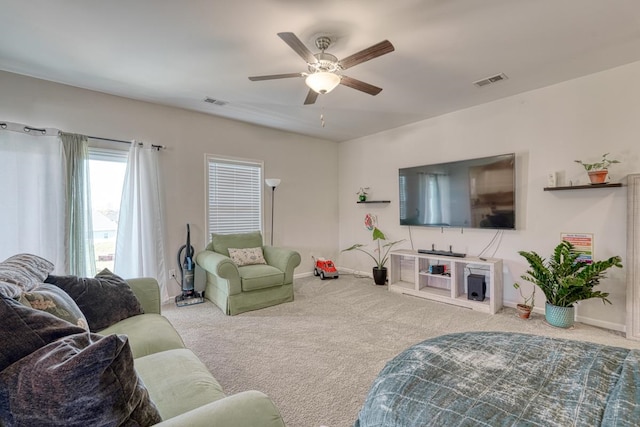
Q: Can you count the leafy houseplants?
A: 5